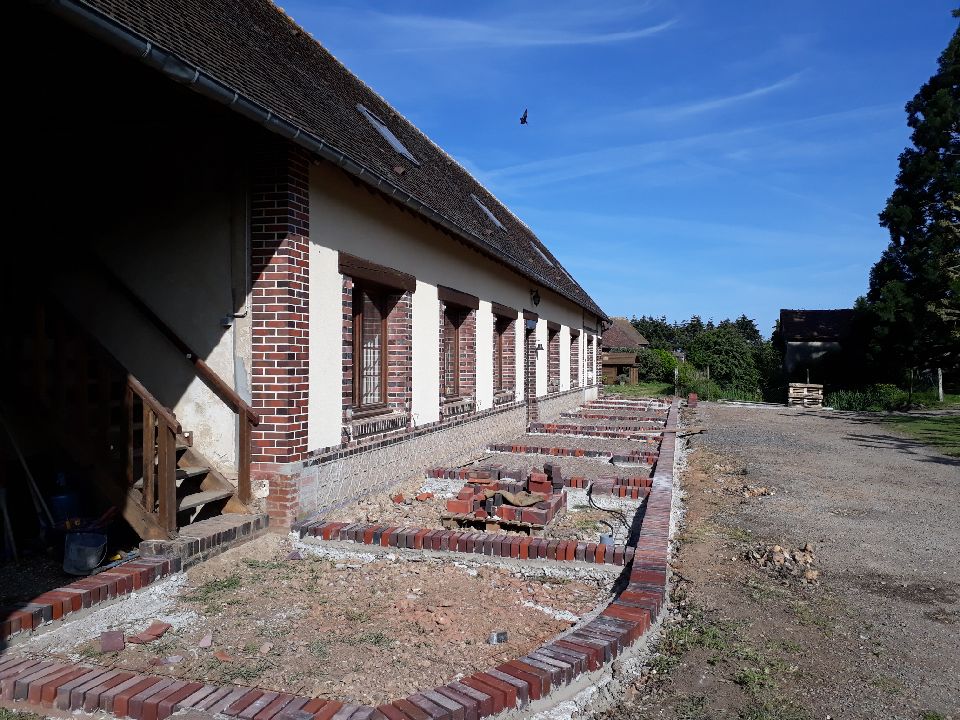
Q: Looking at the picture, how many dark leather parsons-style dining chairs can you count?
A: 0